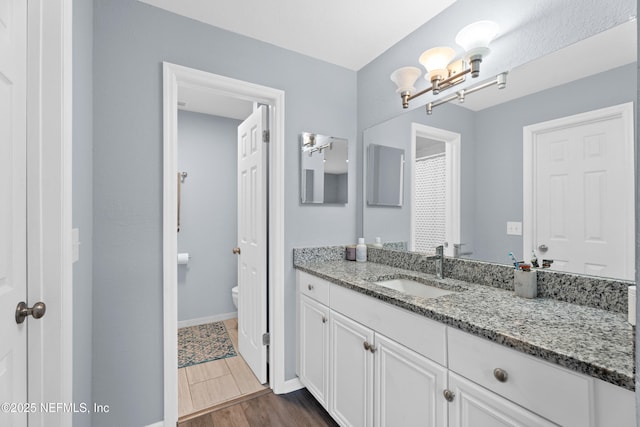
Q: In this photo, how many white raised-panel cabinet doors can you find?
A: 4